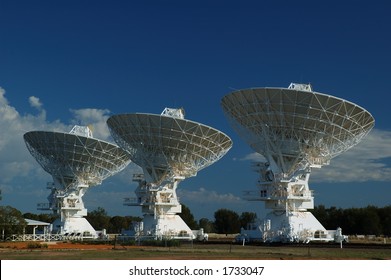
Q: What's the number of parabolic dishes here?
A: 3